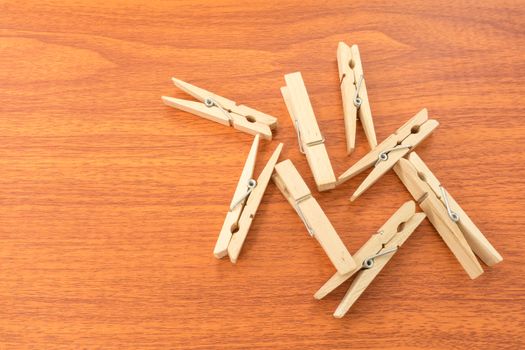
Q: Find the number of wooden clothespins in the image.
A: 8